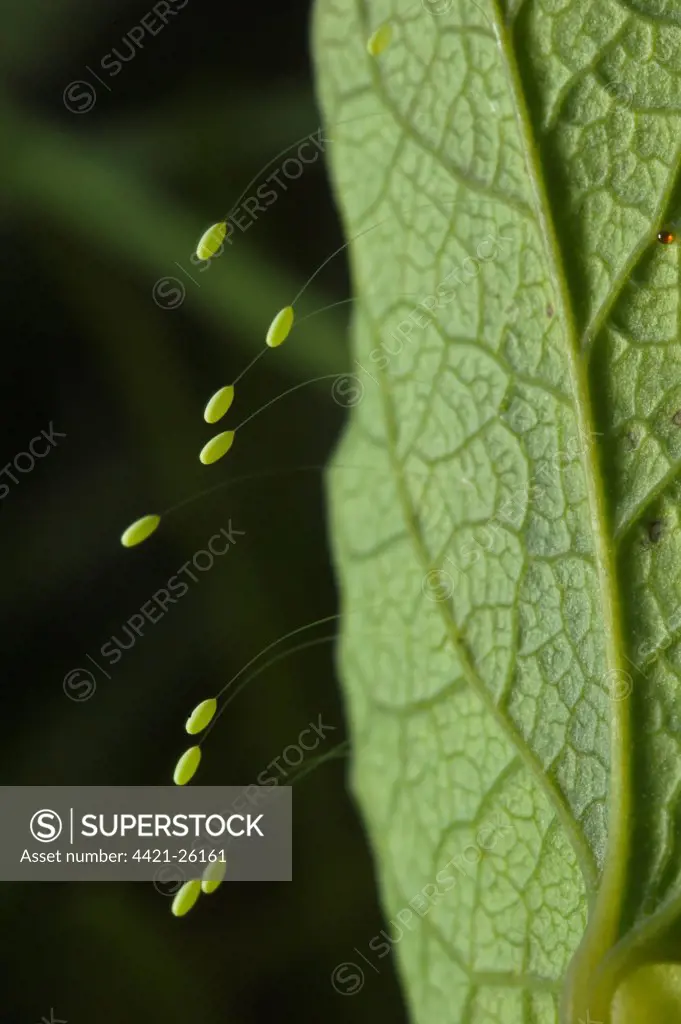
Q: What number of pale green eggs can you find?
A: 10